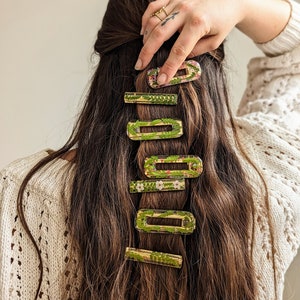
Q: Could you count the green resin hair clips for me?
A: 7